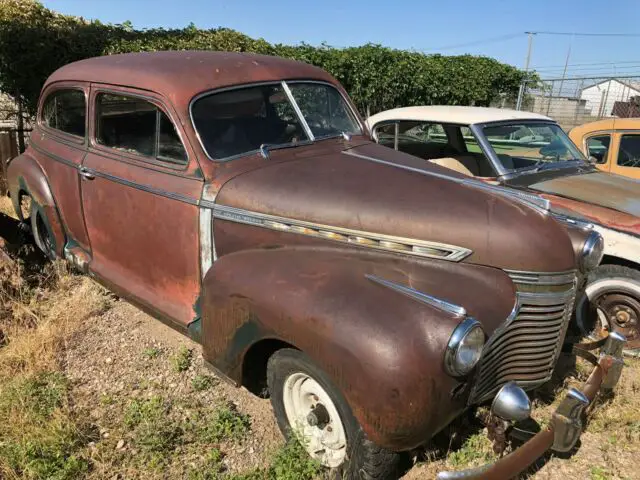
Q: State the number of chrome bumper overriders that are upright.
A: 2